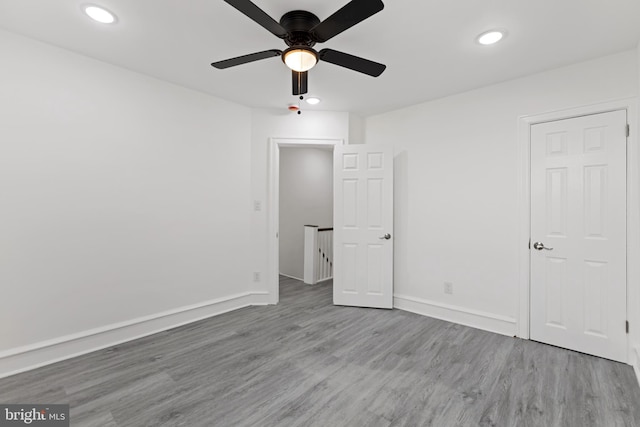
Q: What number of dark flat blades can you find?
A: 5